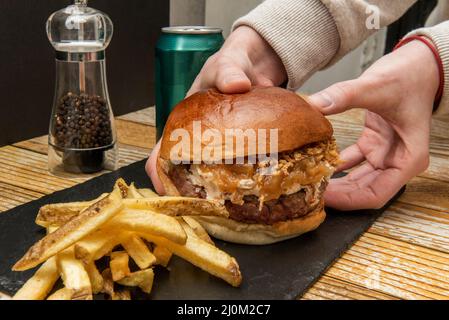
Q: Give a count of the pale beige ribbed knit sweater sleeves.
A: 2